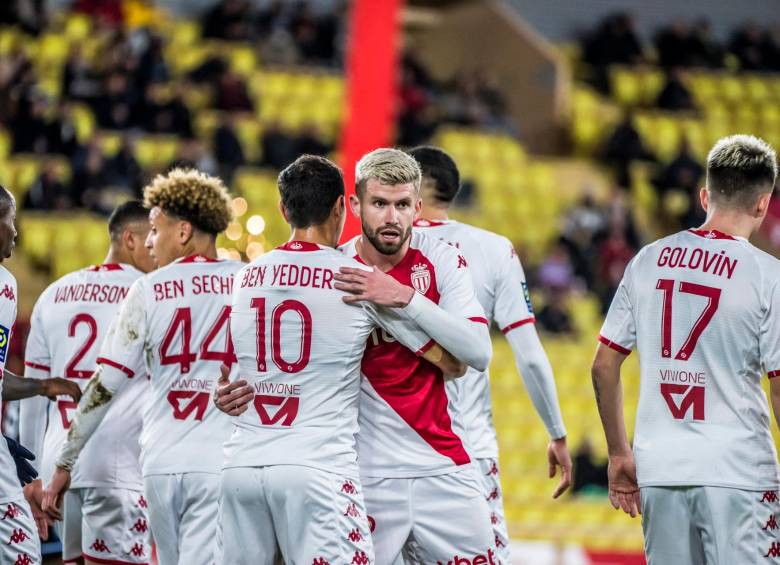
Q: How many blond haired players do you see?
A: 3